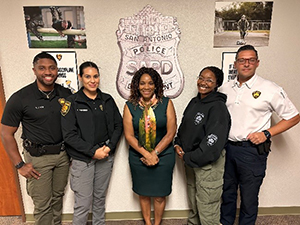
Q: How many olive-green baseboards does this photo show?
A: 1